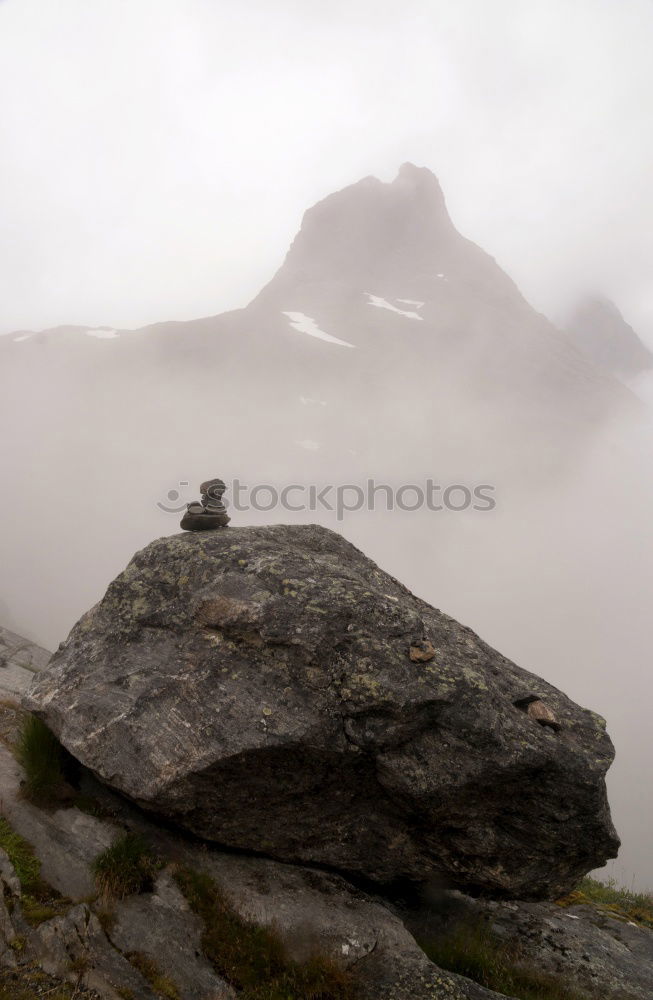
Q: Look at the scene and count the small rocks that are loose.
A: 2